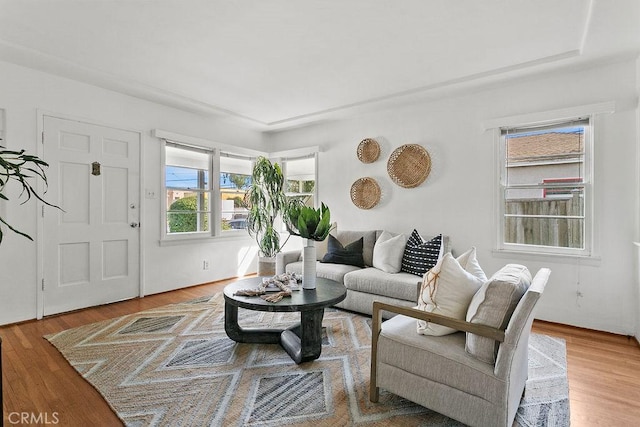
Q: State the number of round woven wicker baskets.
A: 3